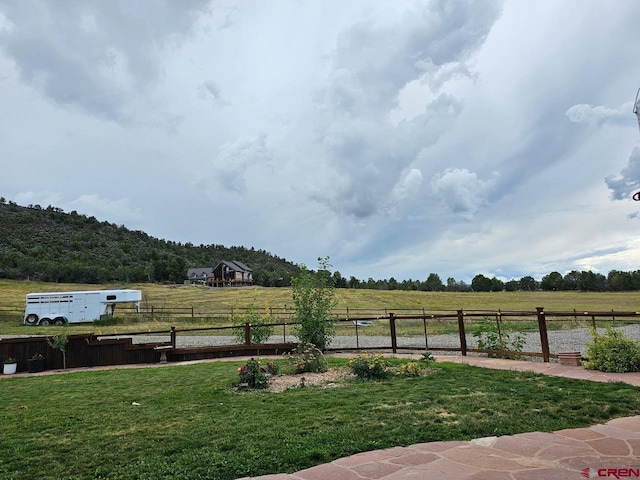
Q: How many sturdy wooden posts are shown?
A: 5